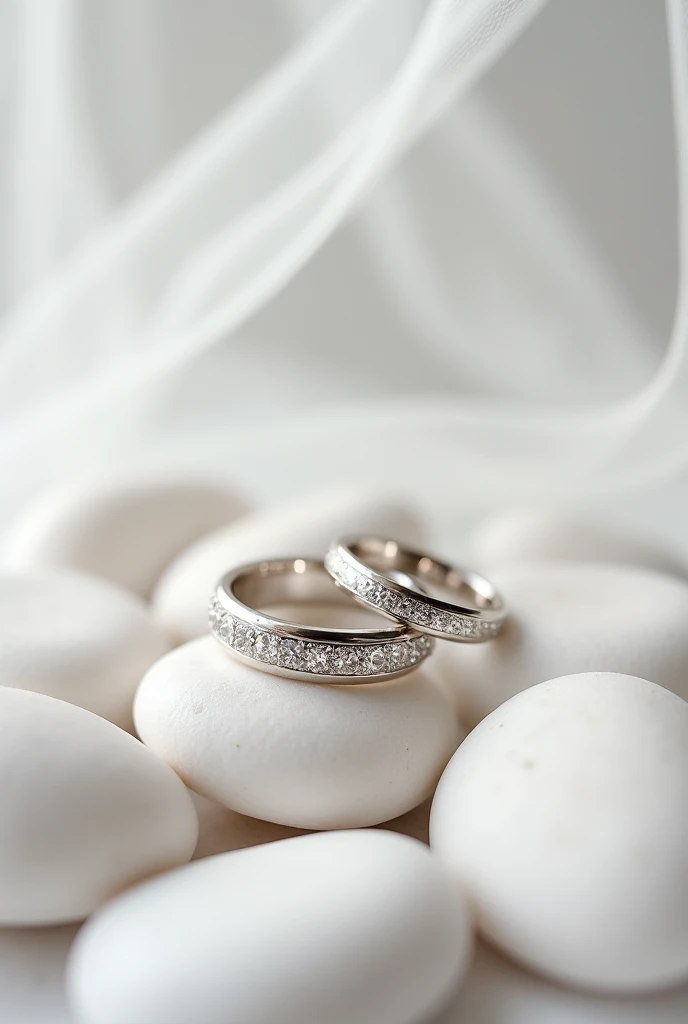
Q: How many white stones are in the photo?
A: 9